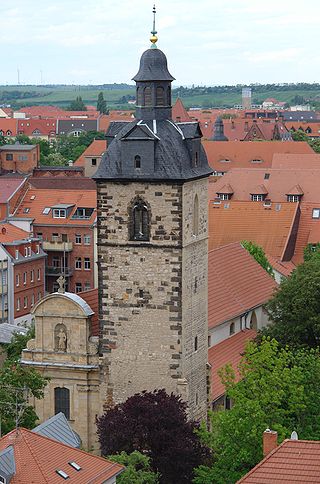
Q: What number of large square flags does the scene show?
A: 0